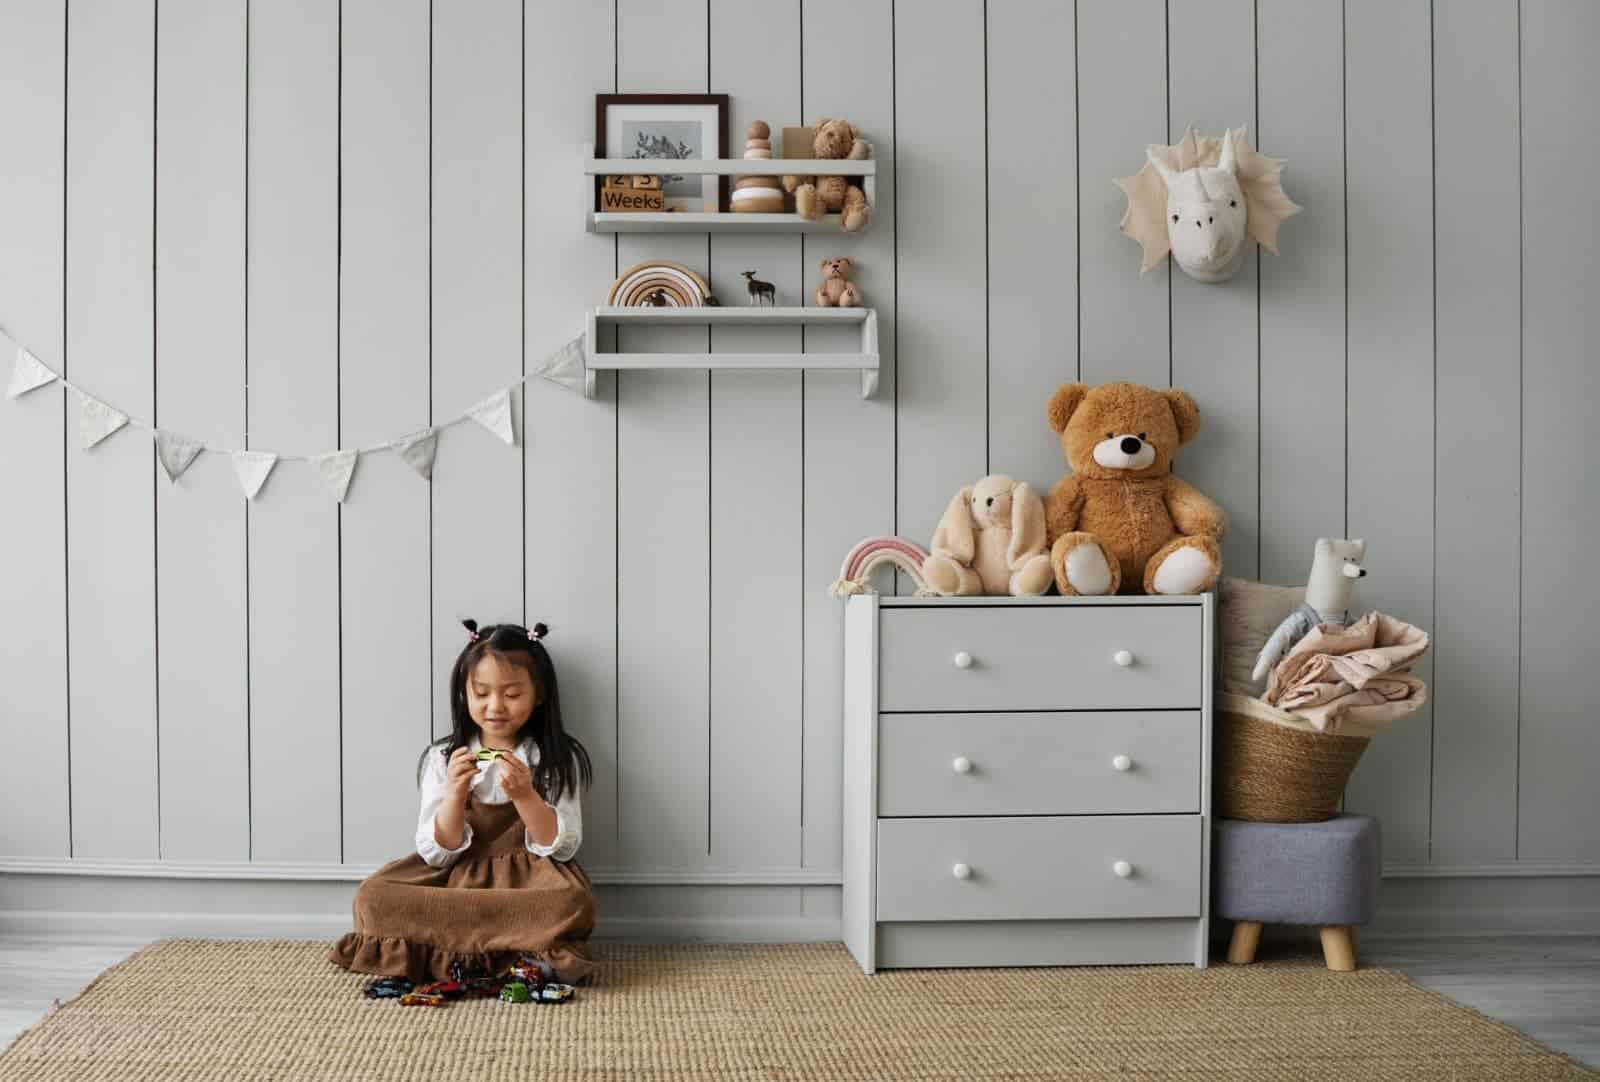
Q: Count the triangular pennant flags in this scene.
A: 8